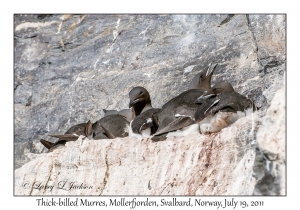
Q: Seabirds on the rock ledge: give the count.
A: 5